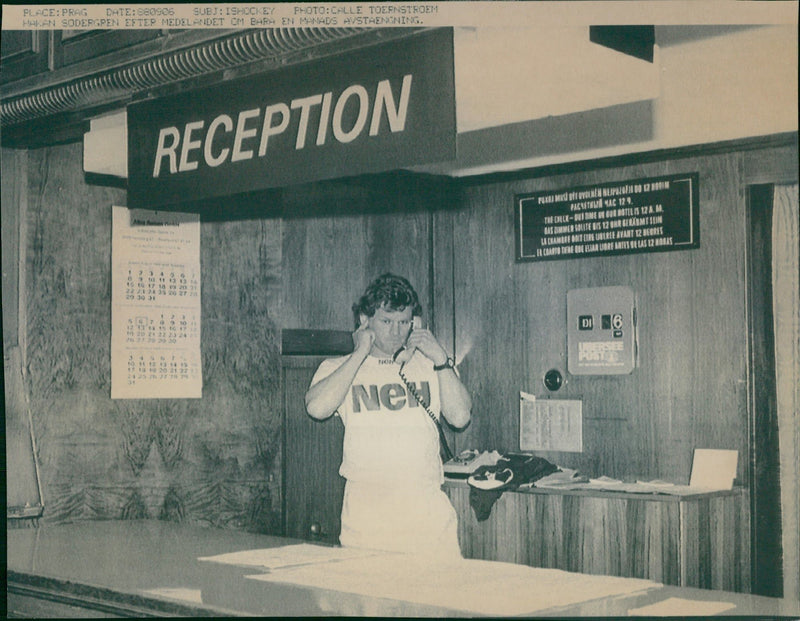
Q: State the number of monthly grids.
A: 3